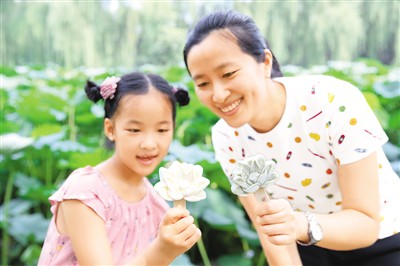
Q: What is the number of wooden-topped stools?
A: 0